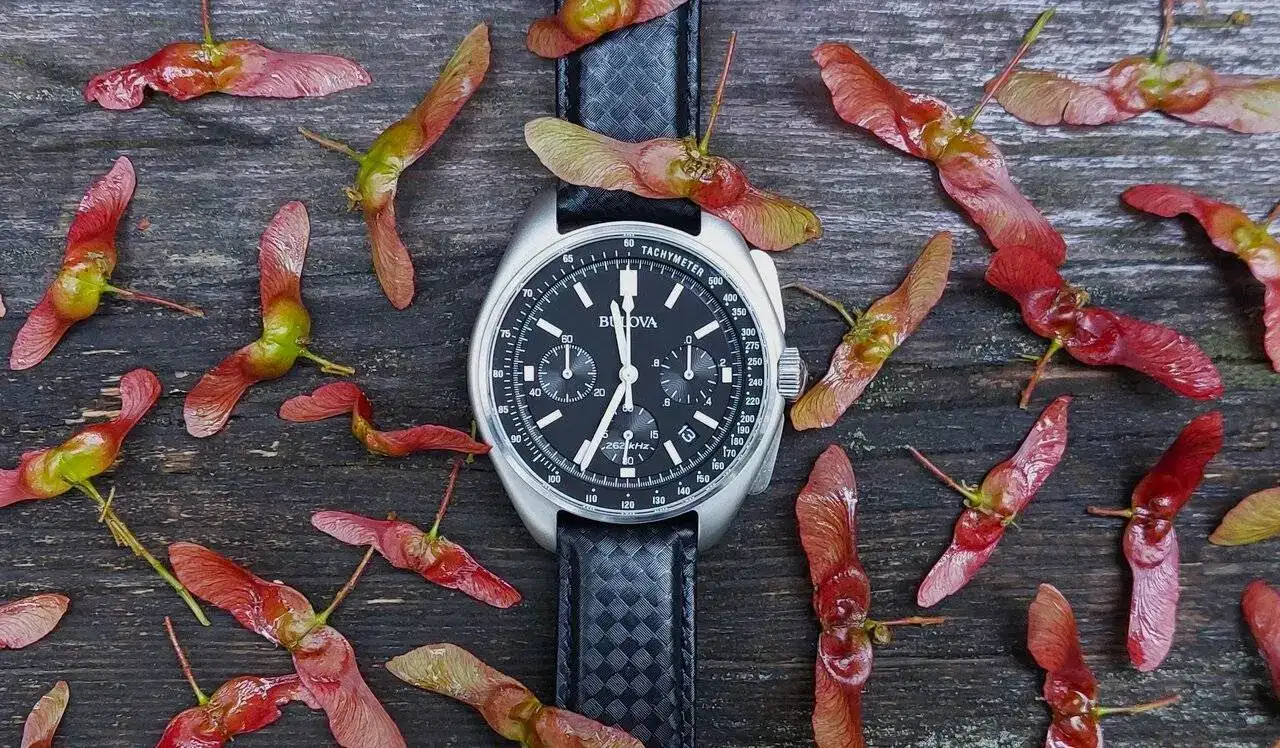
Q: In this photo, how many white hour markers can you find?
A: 12